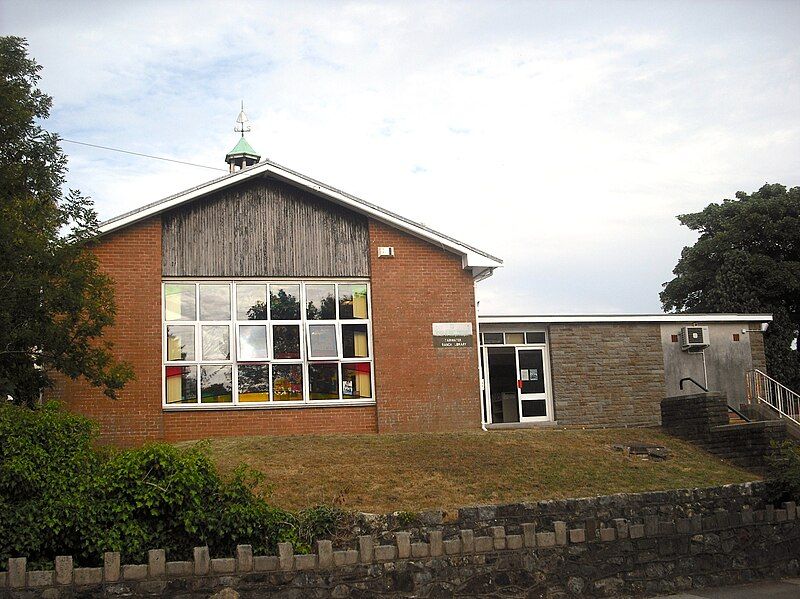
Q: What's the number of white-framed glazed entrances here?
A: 1